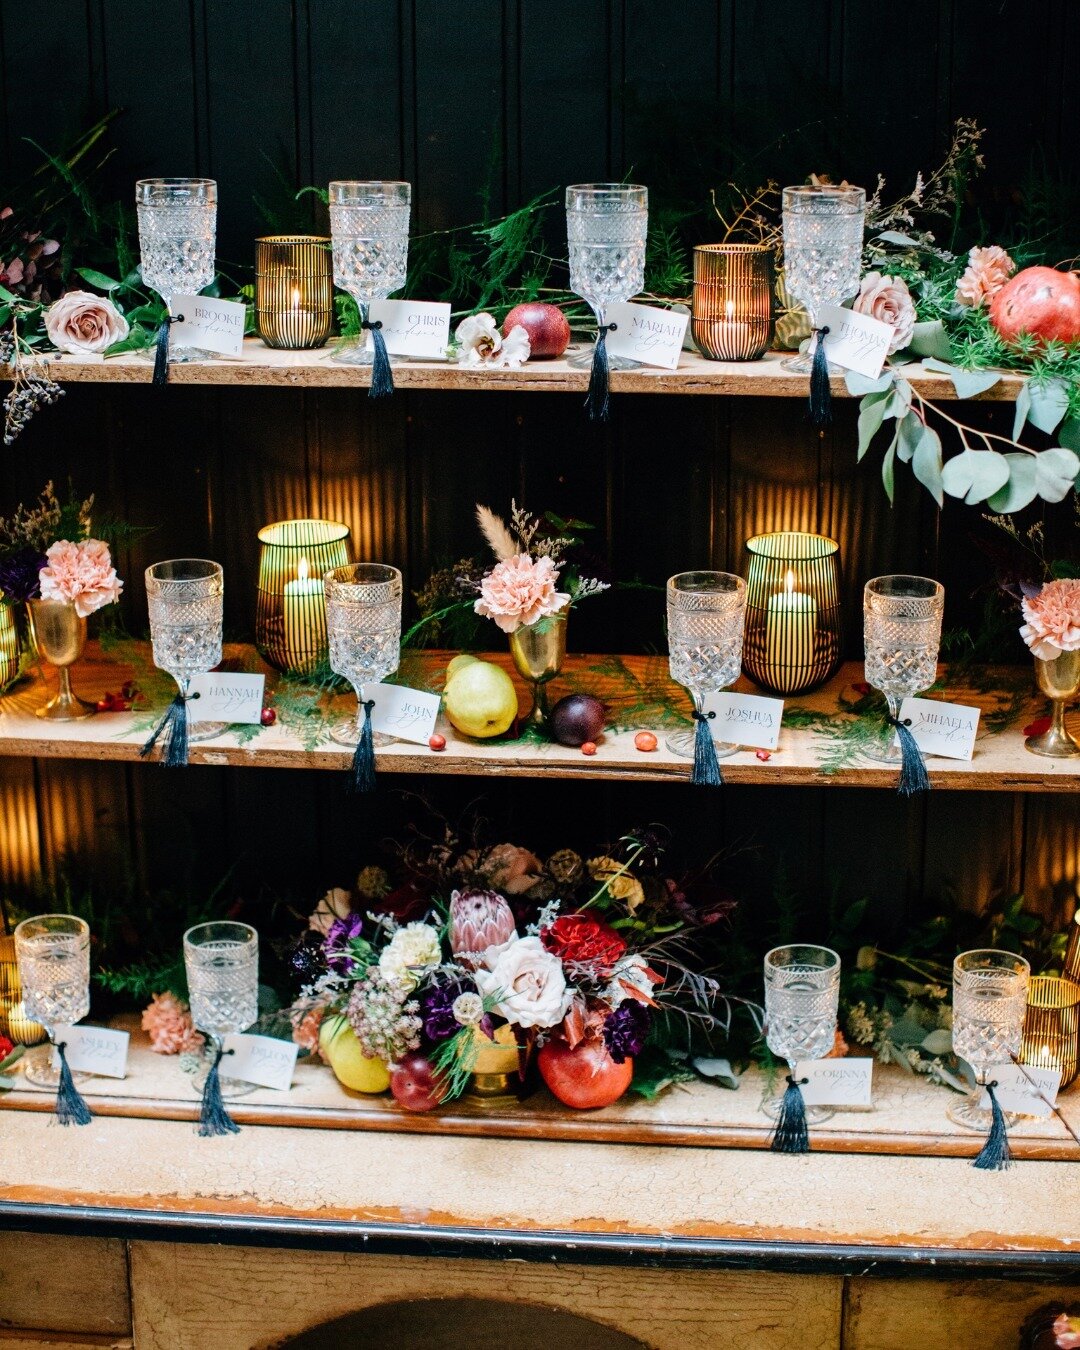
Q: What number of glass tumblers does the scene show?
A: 12